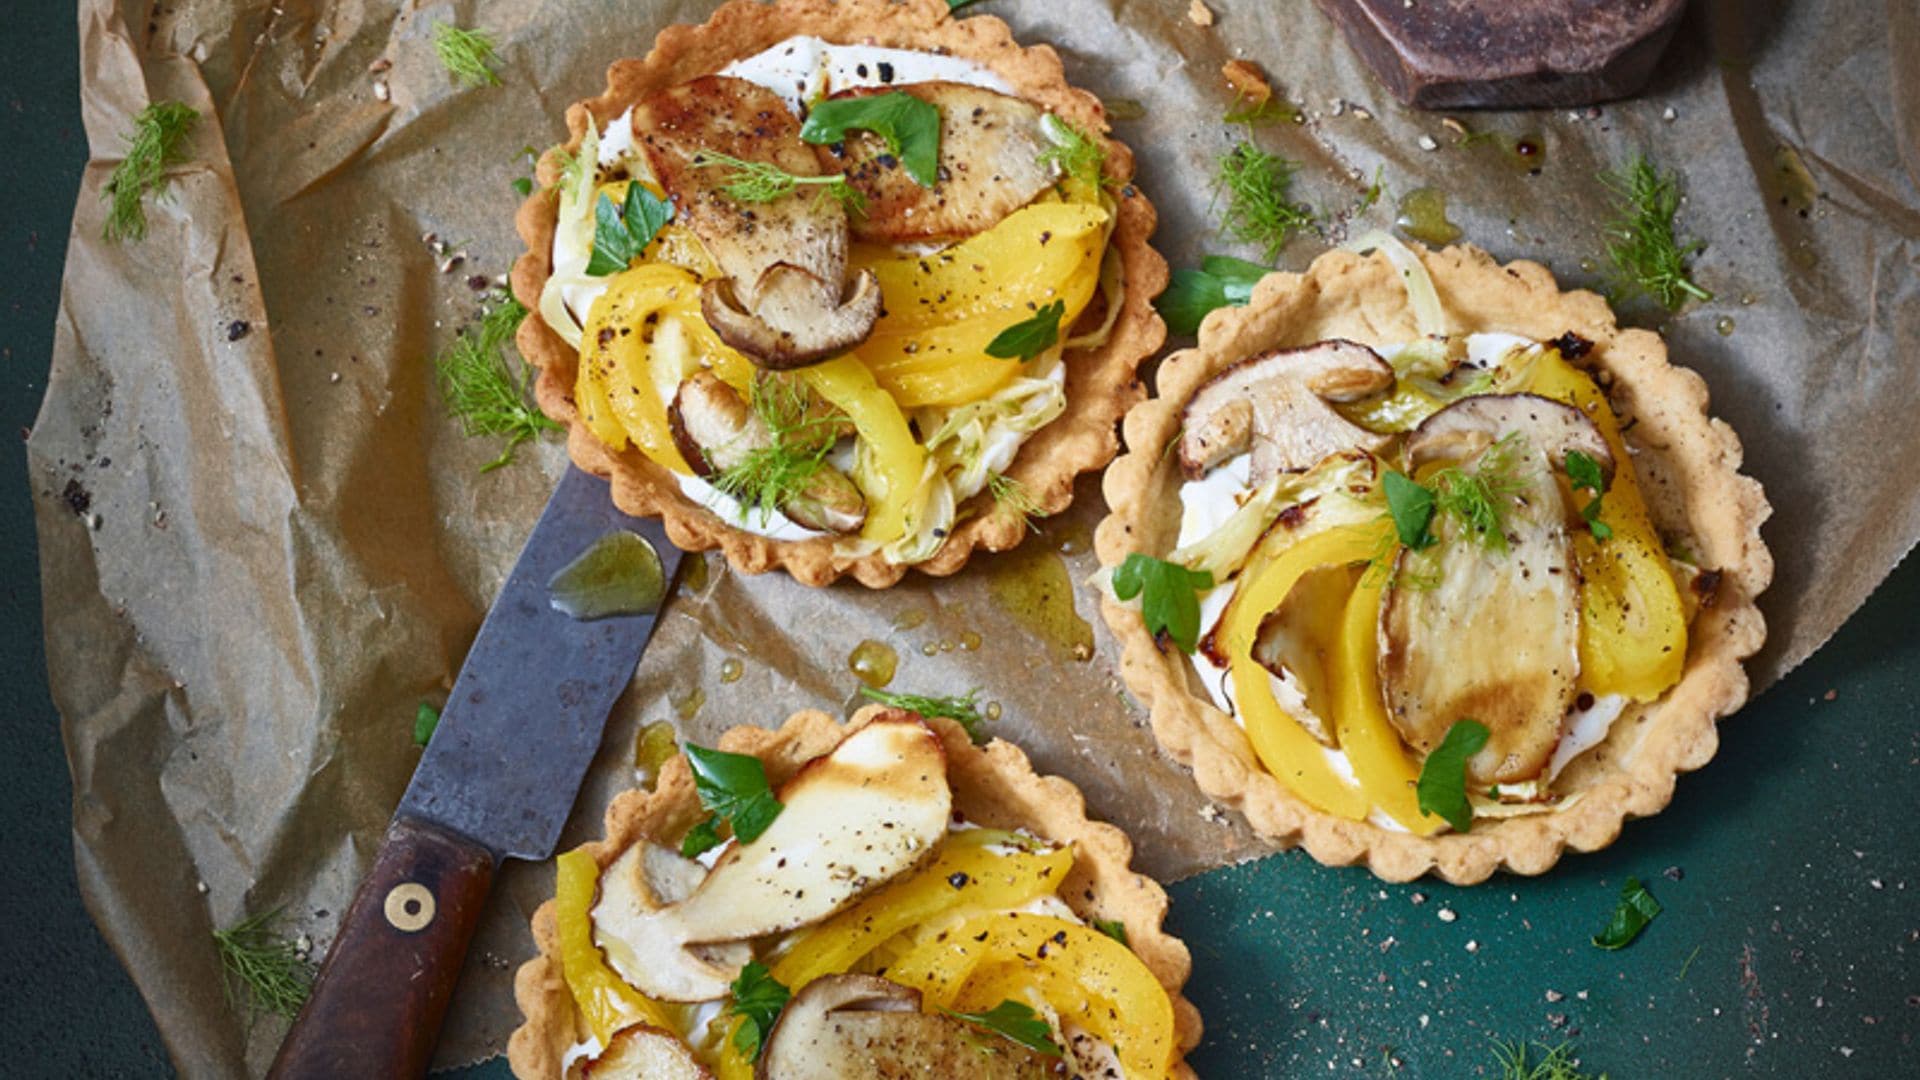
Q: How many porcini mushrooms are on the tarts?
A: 8